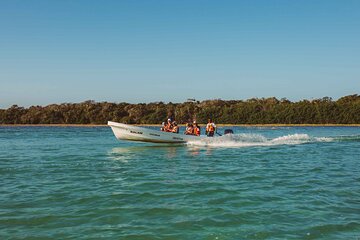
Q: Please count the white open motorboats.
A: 1